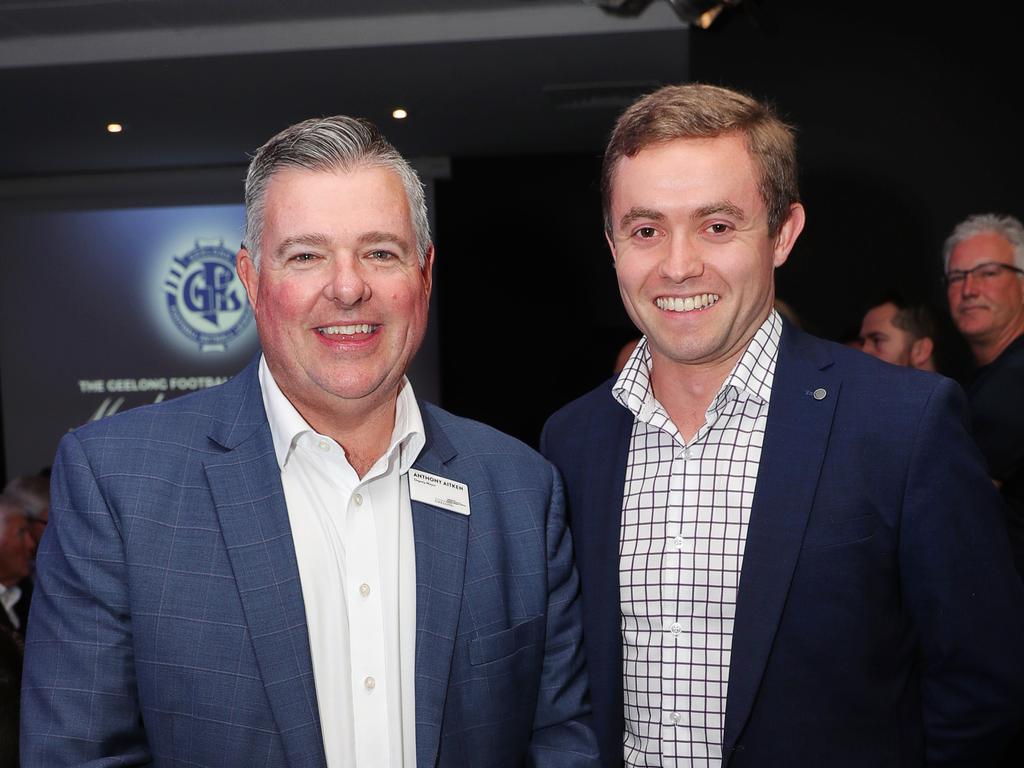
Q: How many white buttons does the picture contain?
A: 8